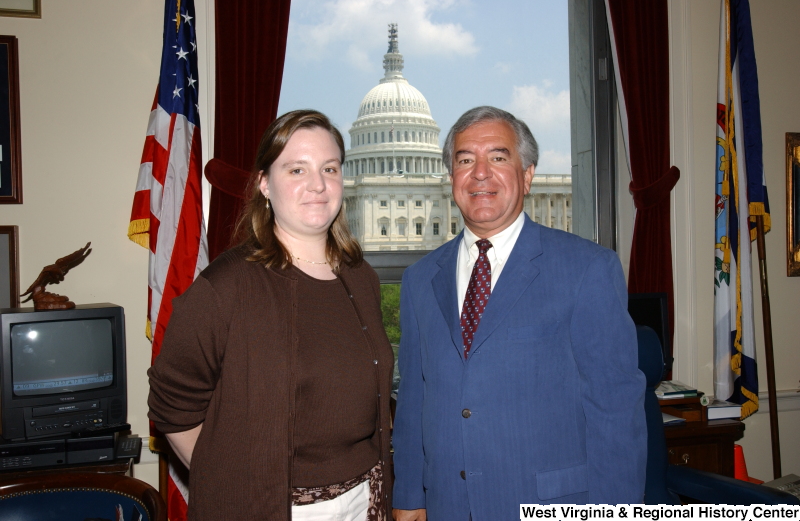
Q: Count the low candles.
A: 0